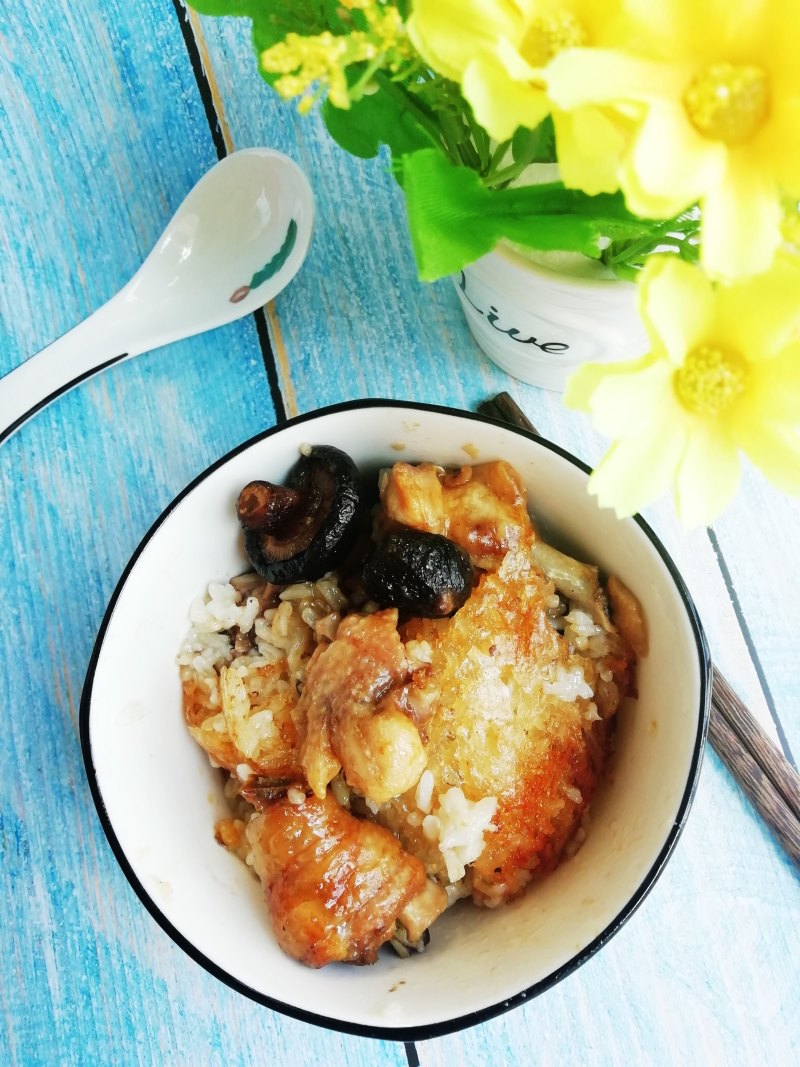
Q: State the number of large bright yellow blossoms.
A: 3